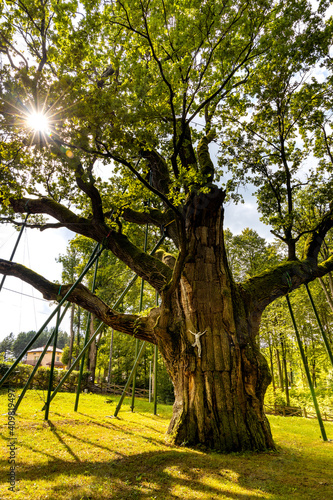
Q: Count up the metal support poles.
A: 11